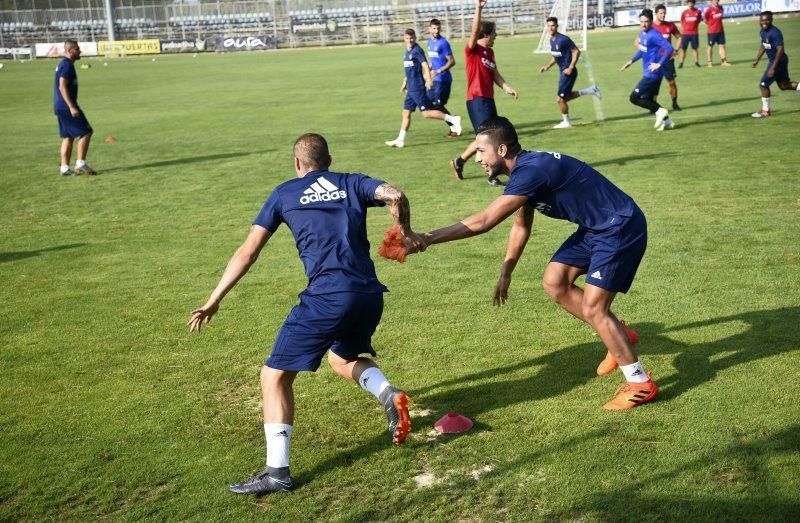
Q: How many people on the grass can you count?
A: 12